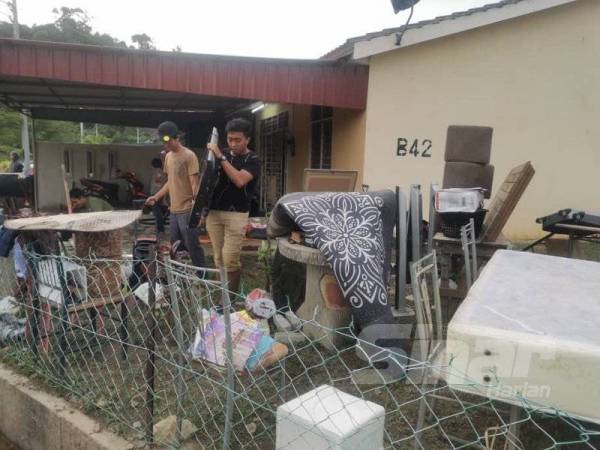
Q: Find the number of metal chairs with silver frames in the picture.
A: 3